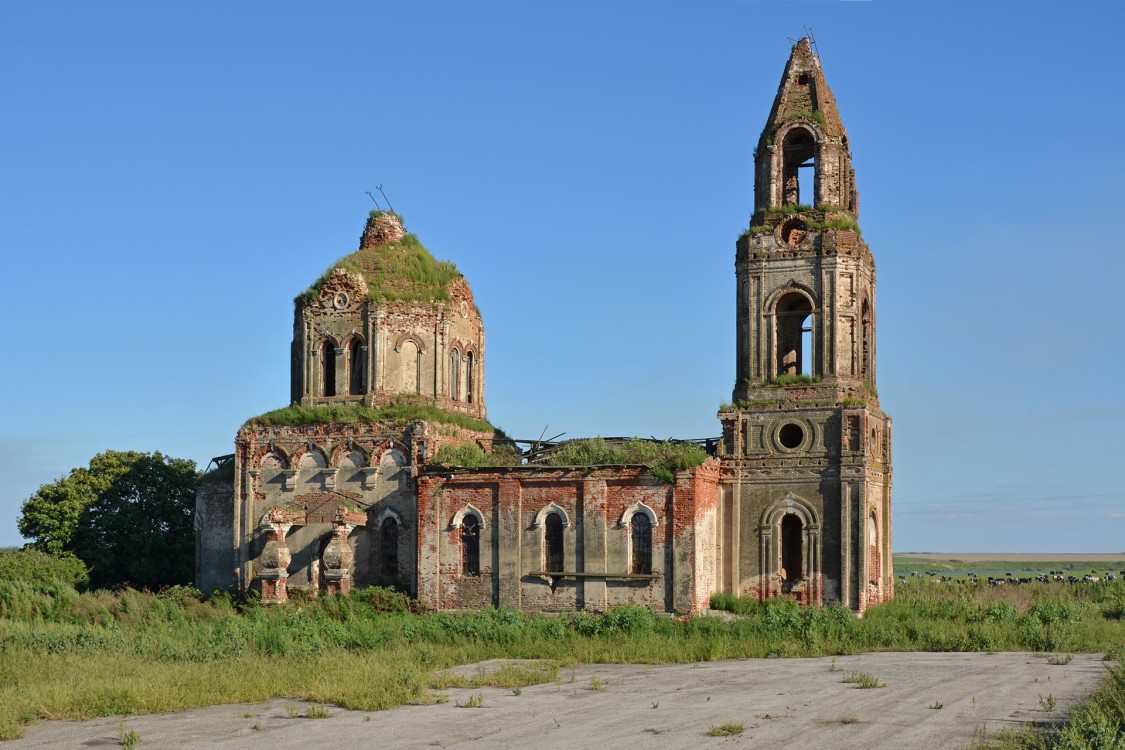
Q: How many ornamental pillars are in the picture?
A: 2